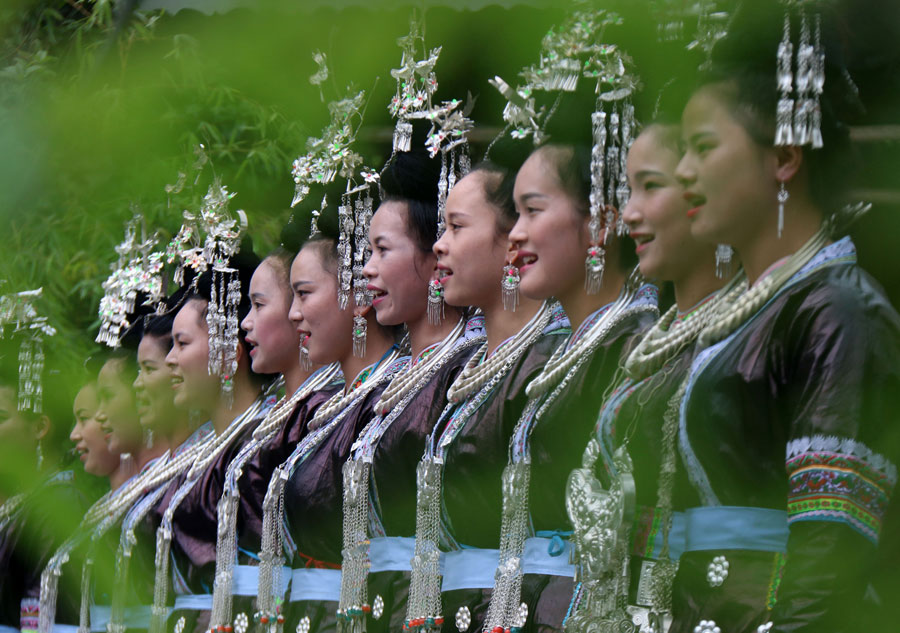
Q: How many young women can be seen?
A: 12